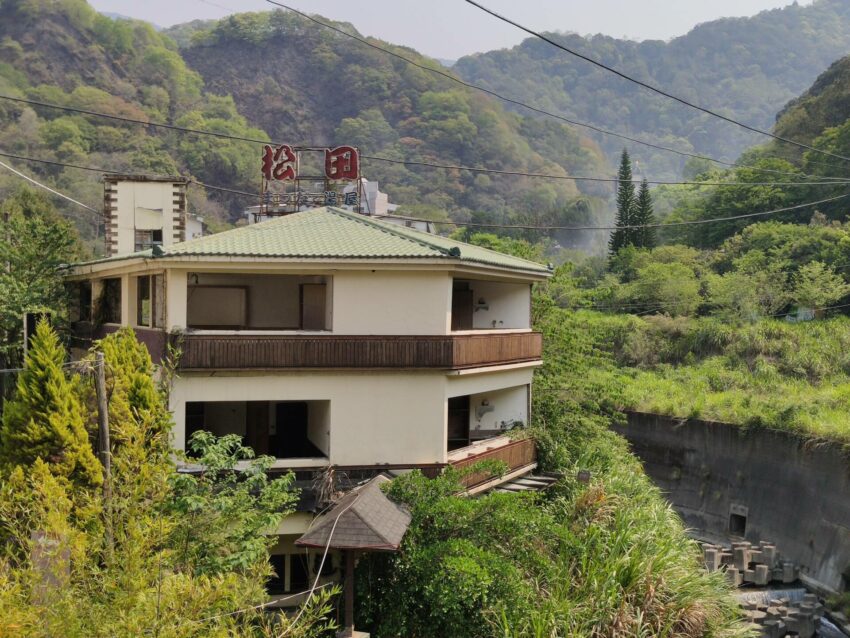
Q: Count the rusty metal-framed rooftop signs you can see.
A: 1